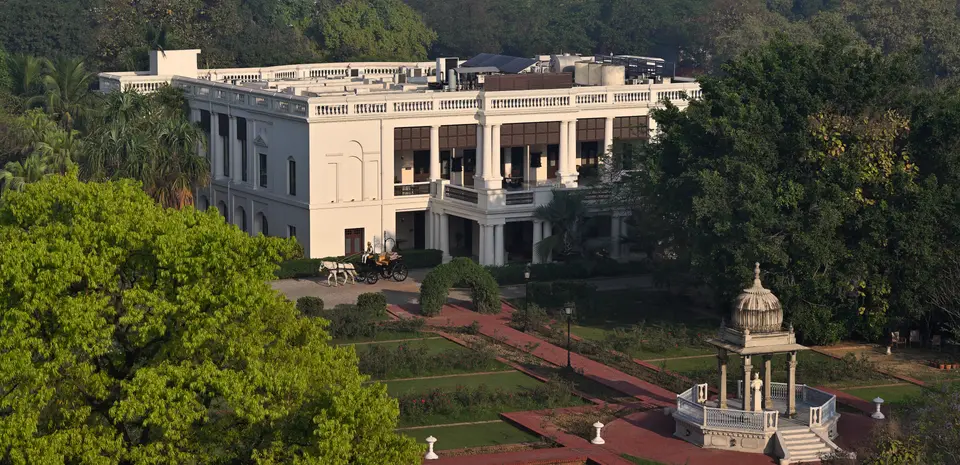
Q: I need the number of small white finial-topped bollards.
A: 3